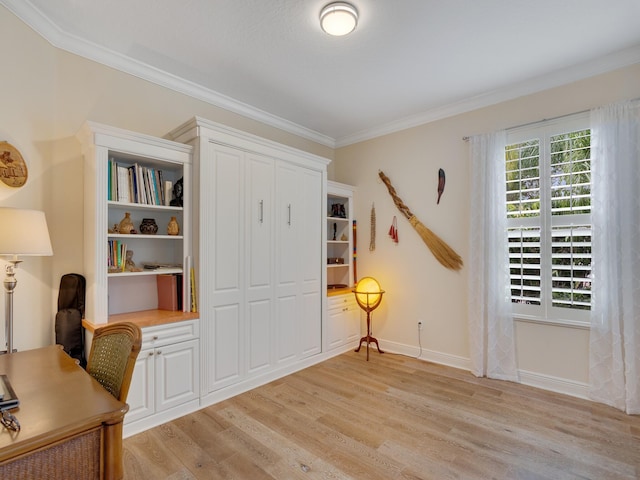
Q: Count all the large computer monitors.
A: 0